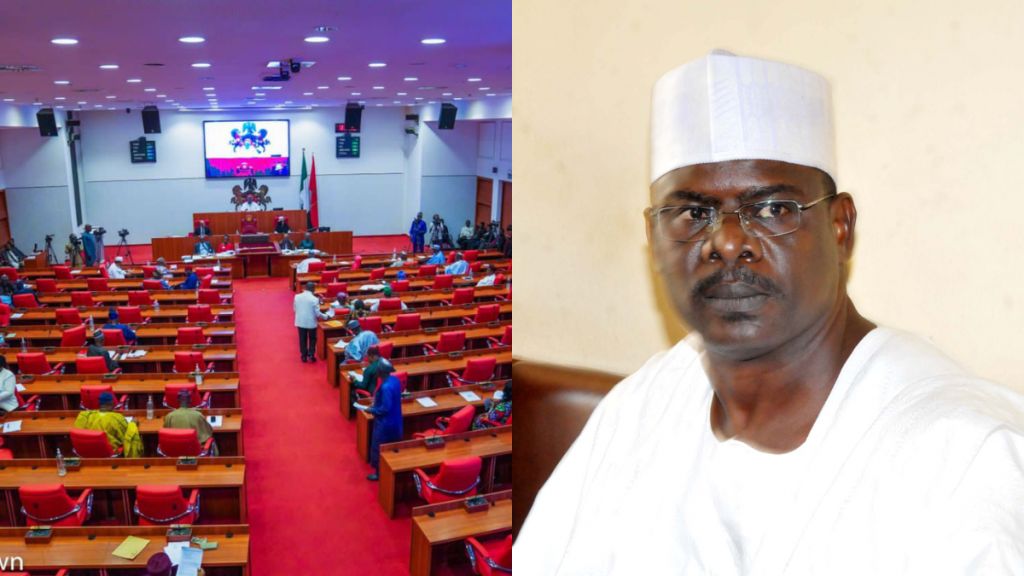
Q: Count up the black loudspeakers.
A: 4